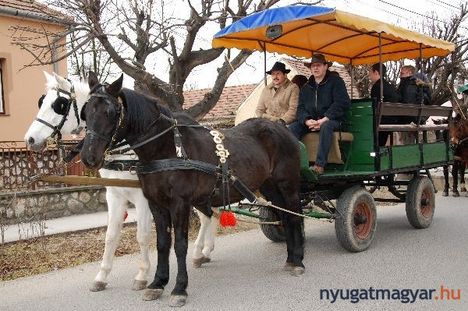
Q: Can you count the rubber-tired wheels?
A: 3